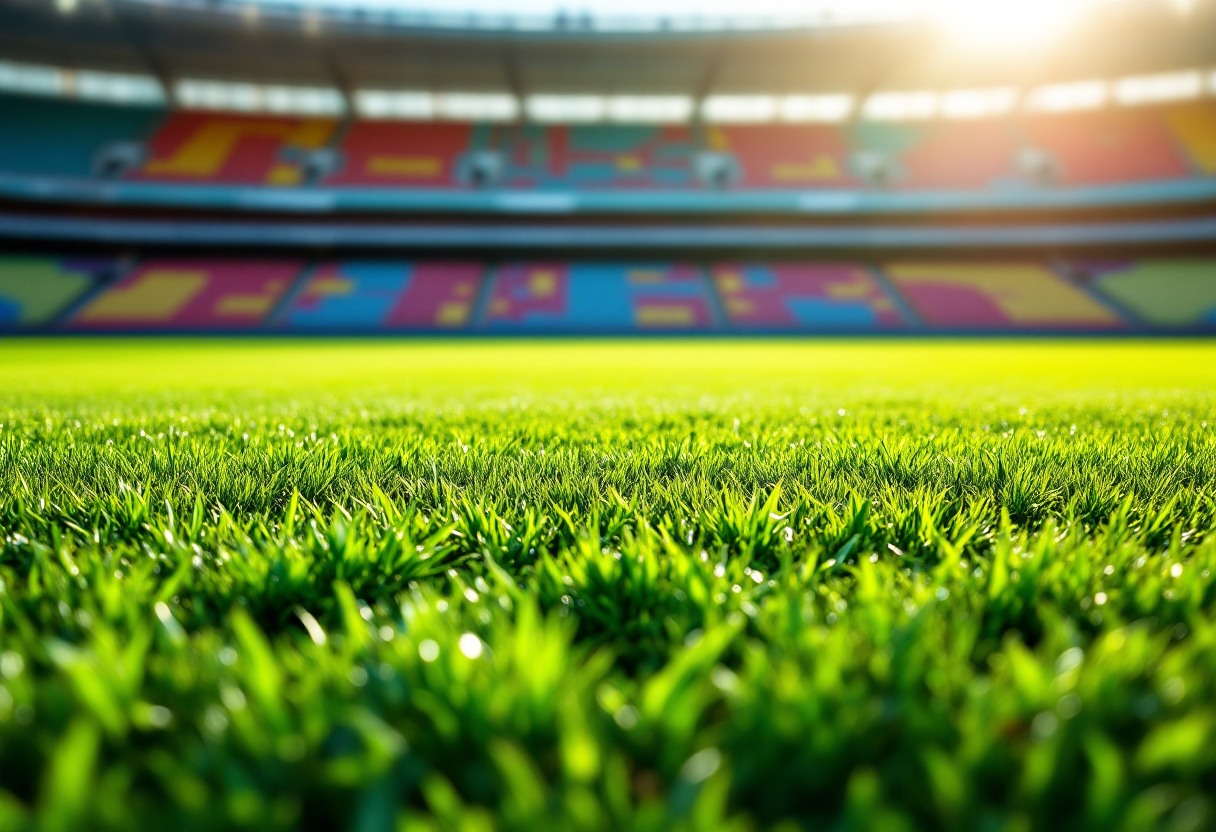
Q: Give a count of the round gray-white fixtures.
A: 6